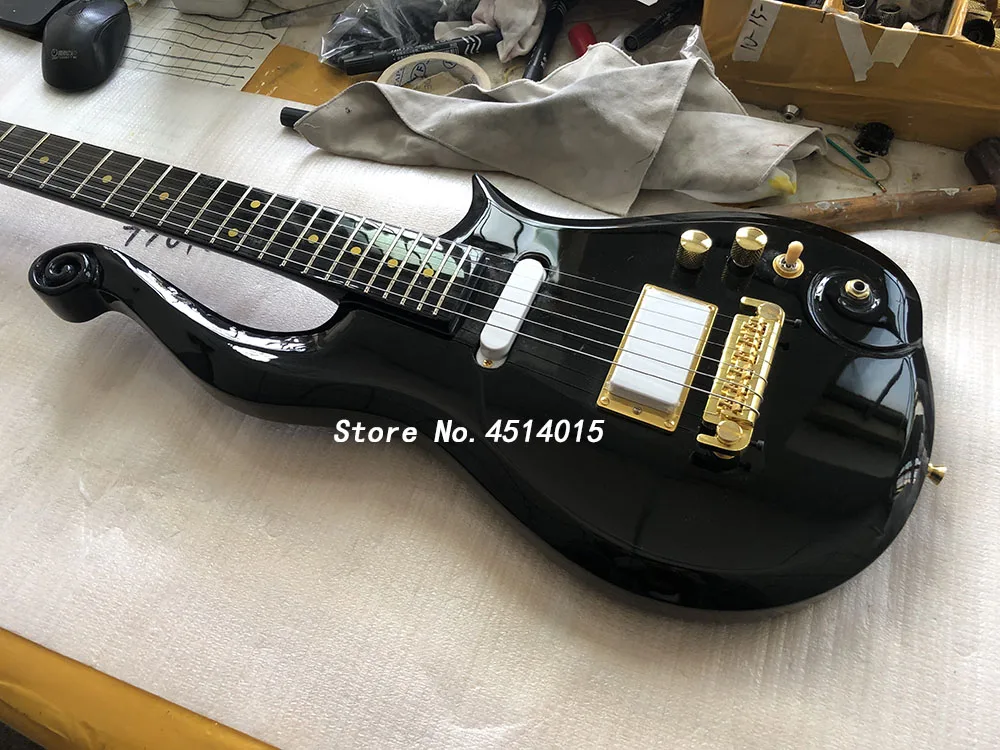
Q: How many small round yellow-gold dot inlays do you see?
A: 9